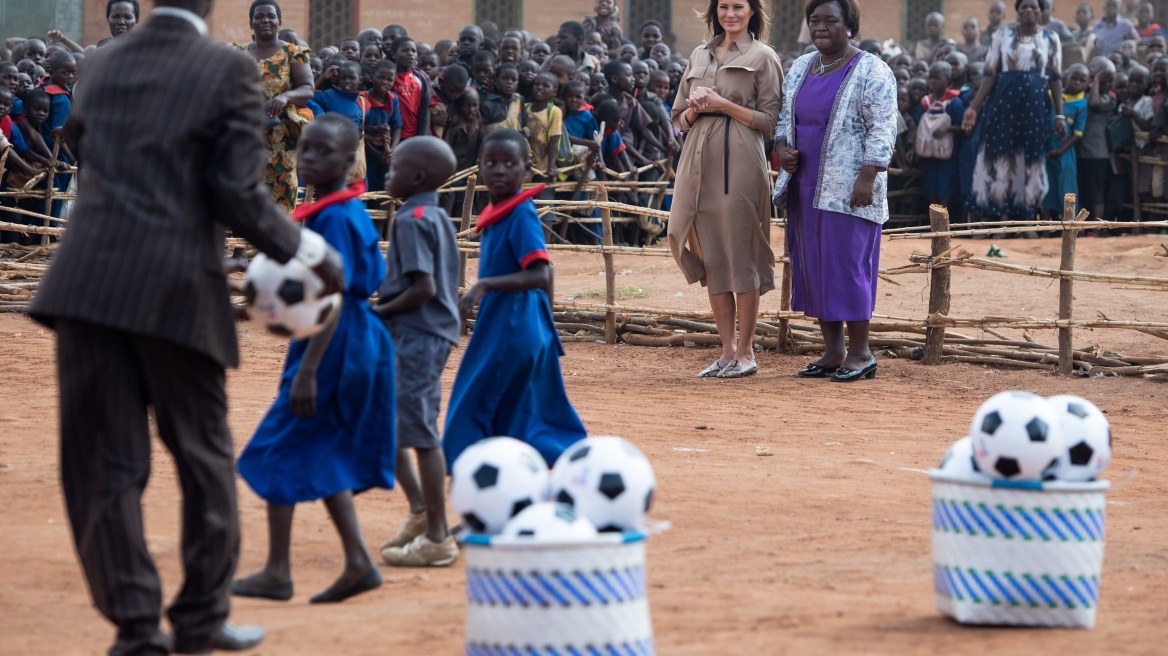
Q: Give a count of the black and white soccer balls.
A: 7